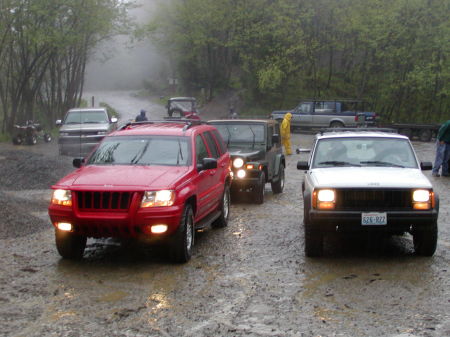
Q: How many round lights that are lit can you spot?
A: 2